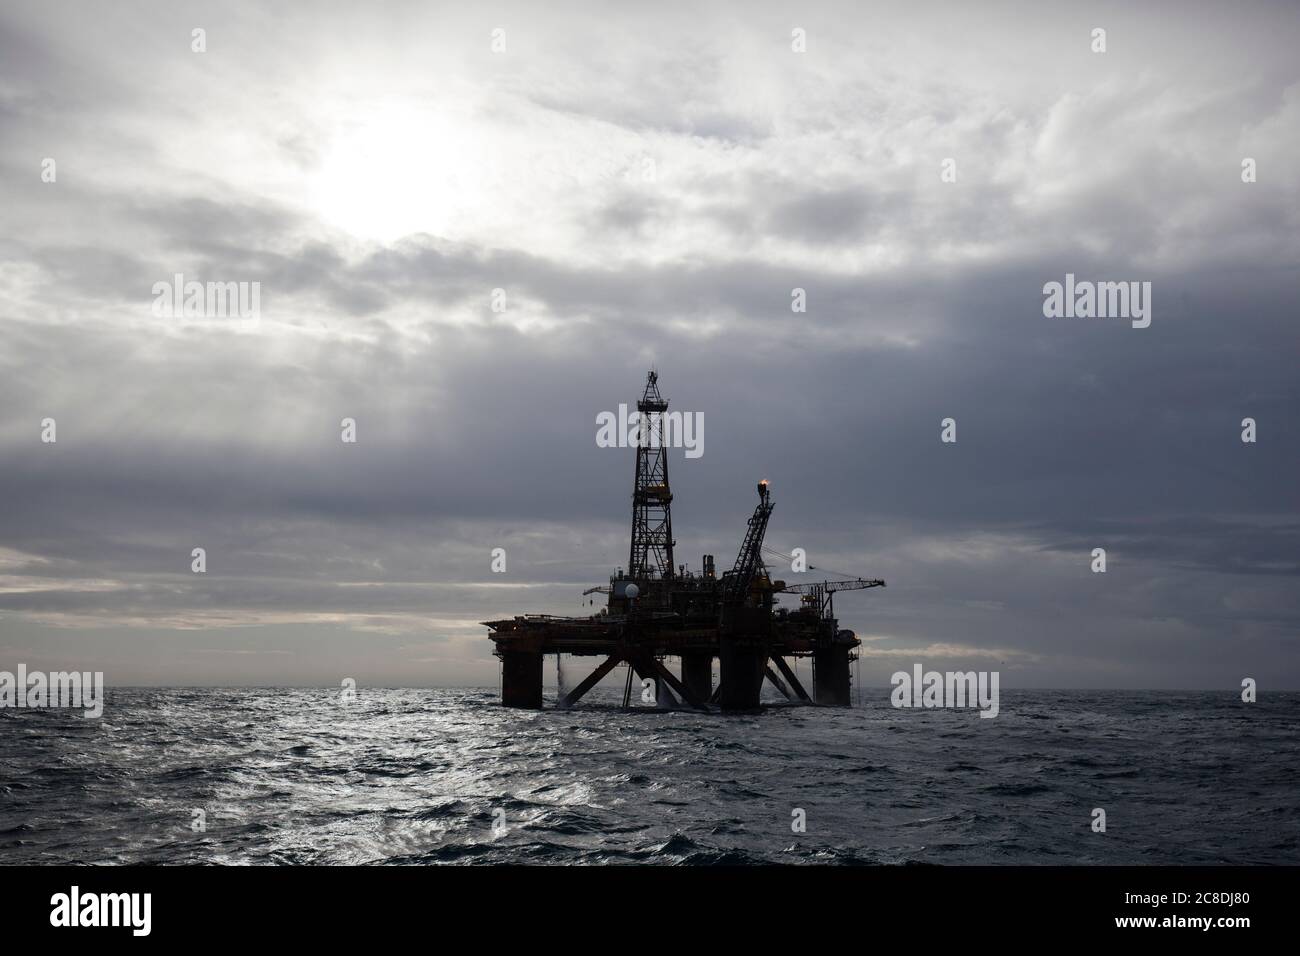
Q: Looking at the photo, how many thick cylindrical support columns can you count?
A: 4